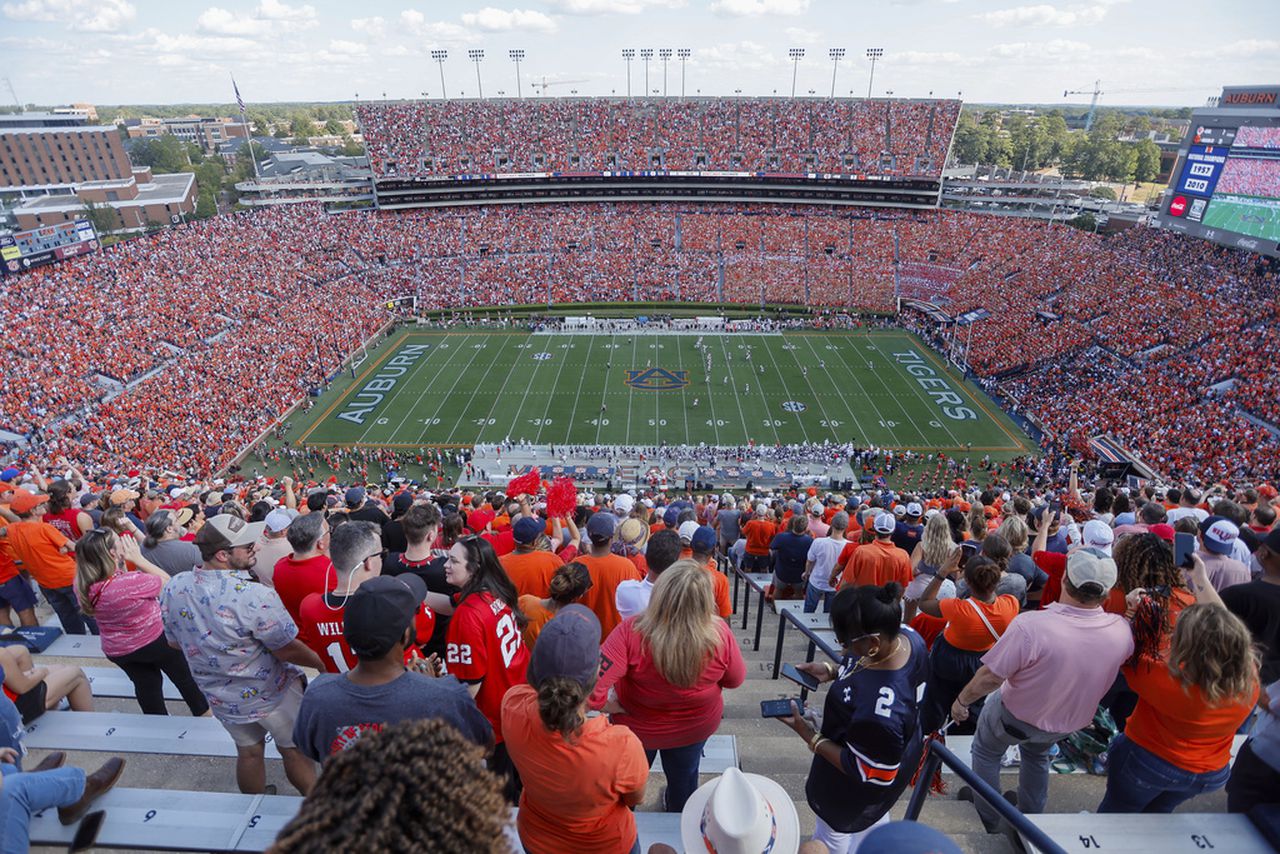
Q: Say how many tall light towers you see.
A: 10